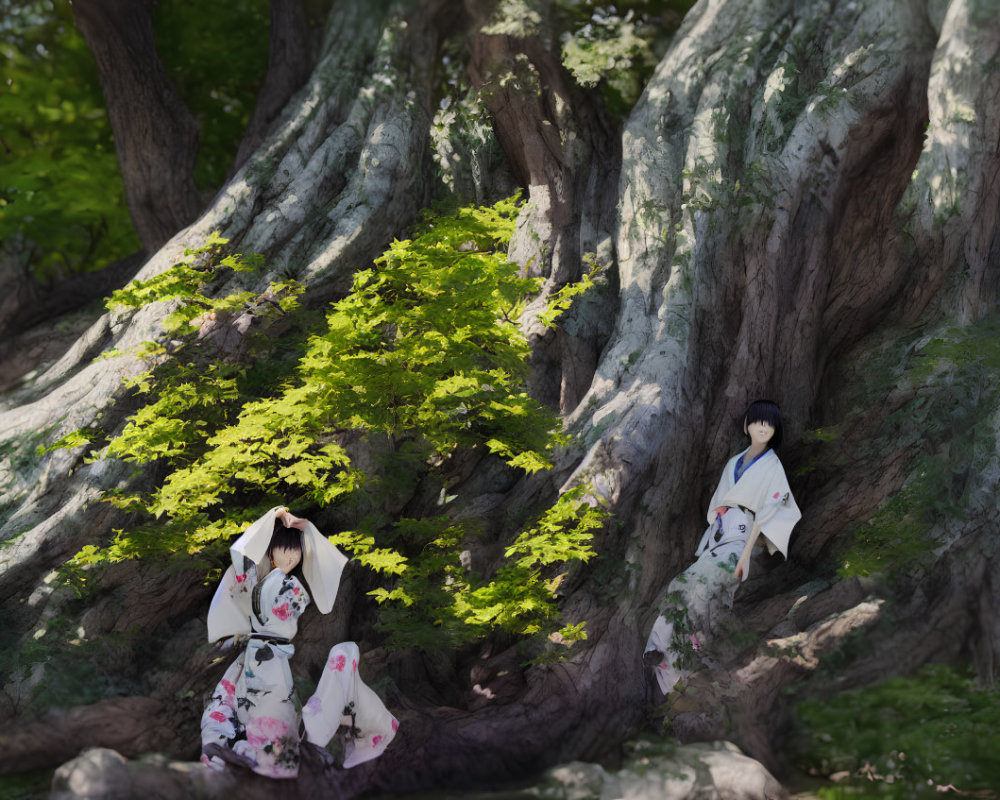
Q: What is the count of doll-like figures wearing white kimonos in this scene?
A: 2